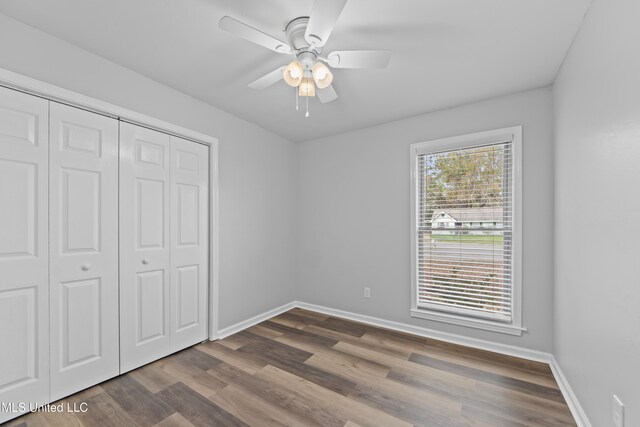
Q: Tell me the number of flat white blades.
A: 5